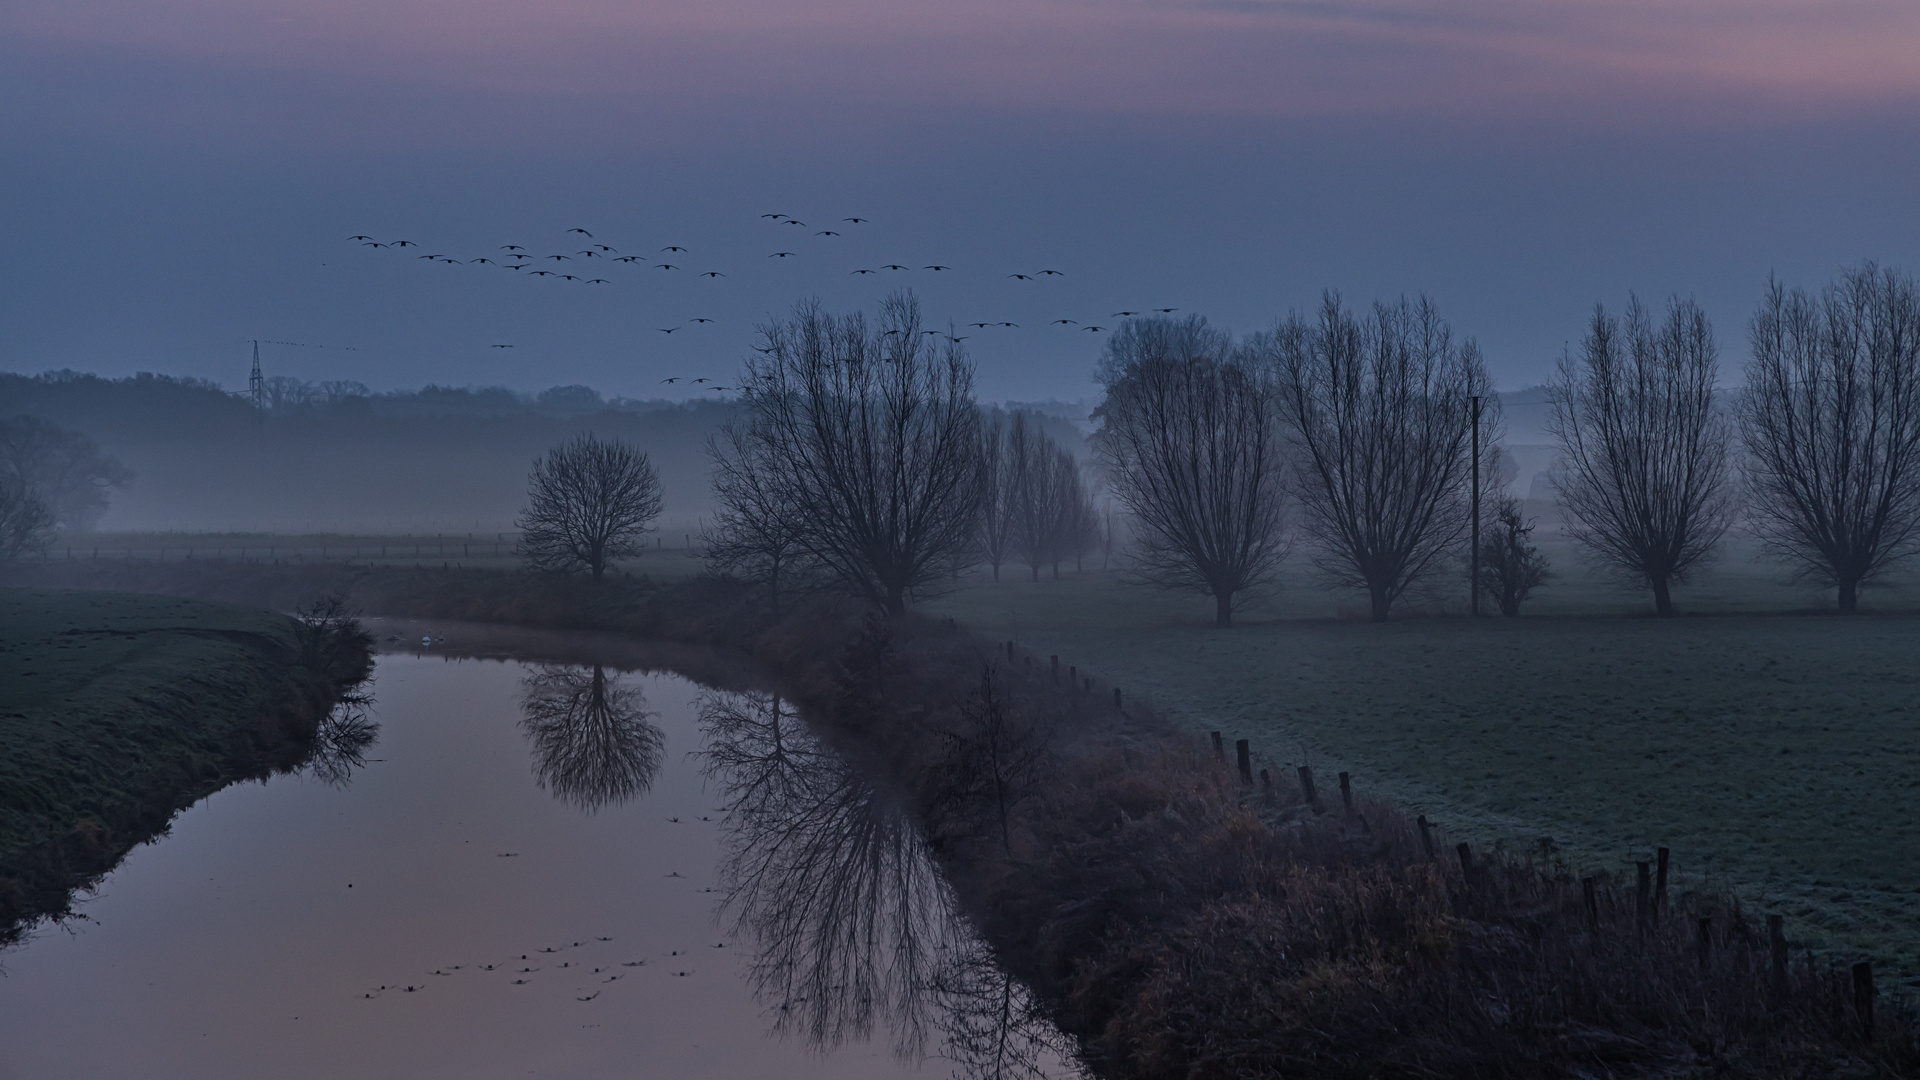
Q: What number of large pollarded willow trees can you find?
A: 5